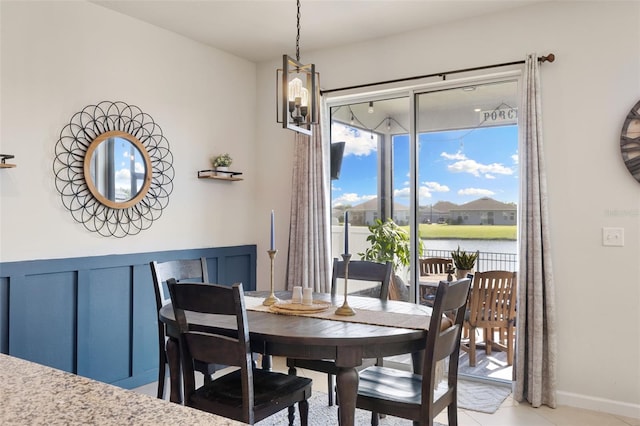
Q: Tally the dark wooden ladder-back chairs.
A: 4